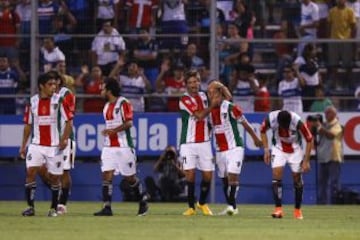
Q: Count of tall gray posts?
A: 2